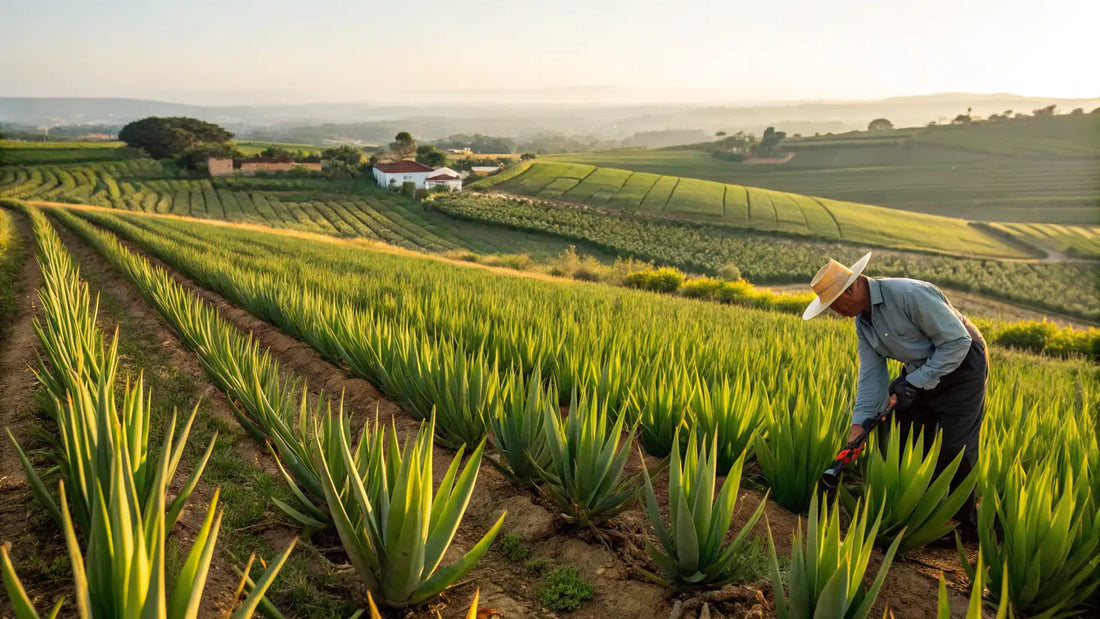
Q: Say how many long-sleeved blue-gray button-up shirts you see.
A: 1